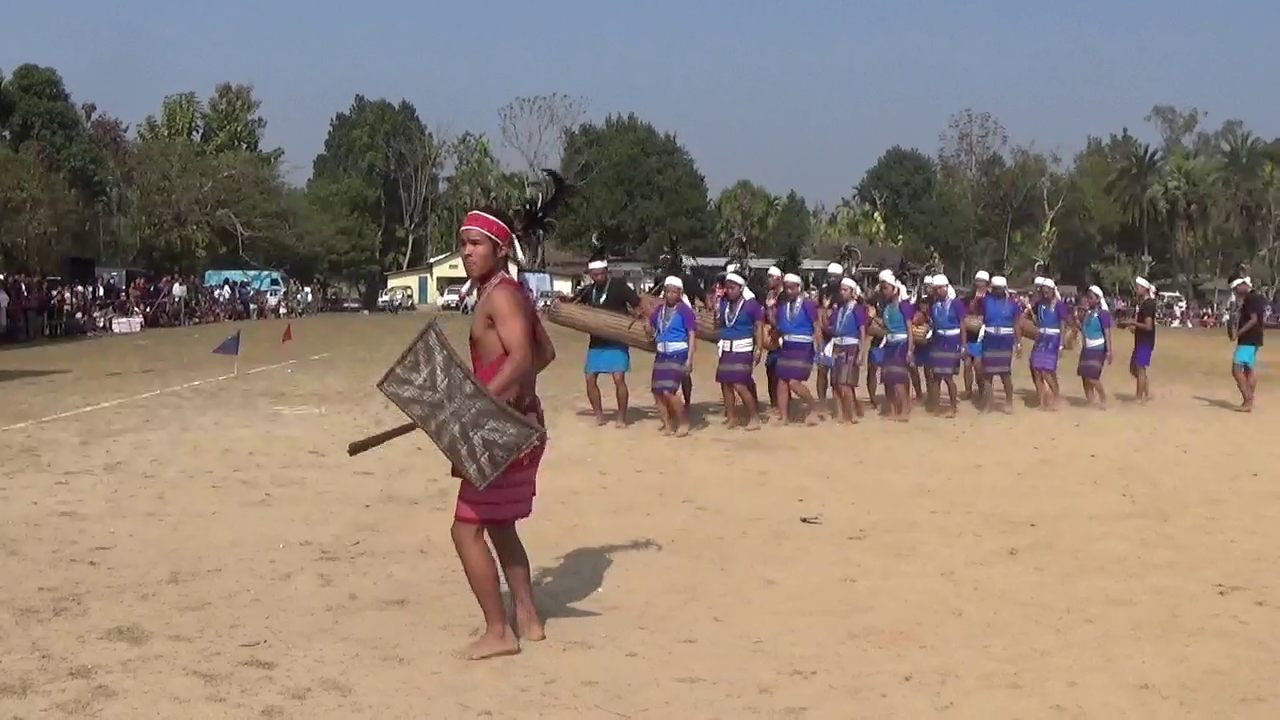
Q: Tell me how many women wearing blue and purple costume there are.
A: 9